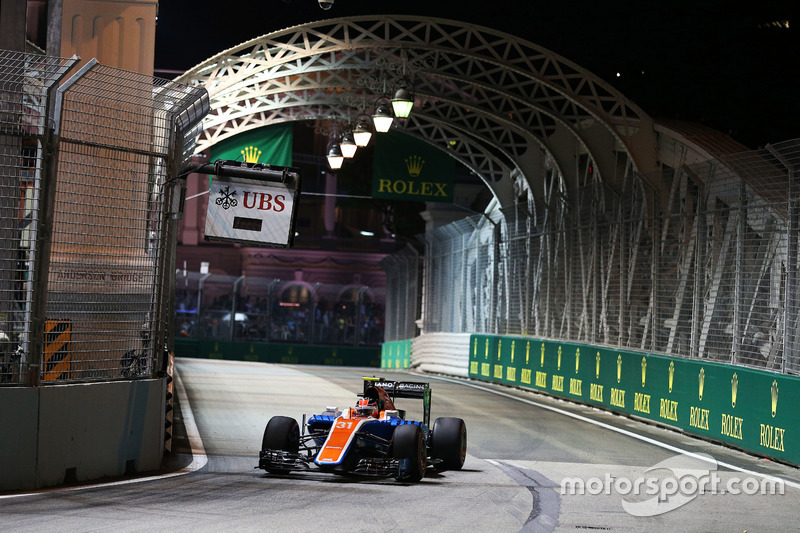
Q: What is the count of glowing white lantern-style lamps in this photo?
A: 5